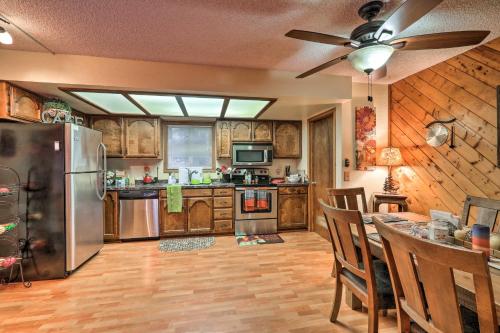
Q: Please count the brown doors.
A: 1